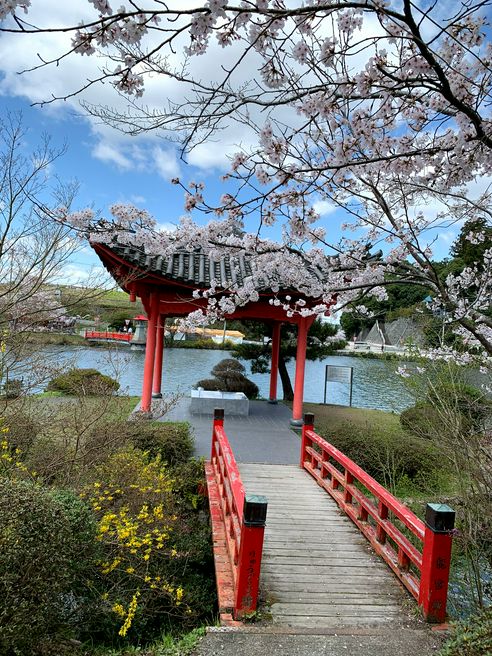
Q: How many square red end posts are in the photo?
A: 4